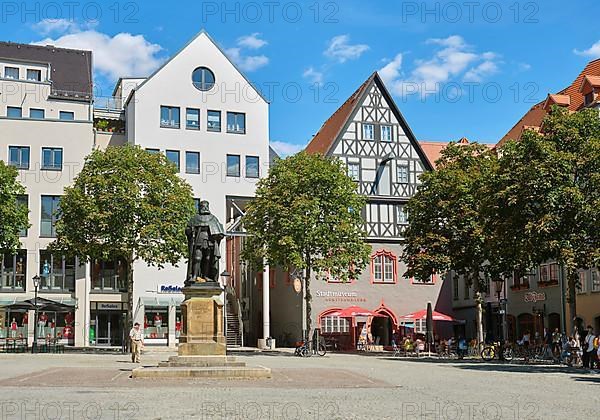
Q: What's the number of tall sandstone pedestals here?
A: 1